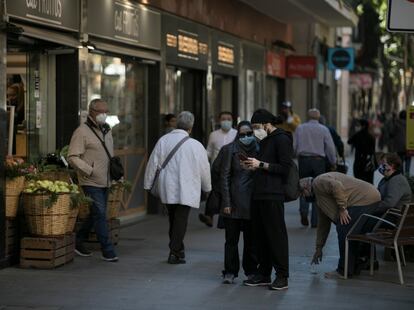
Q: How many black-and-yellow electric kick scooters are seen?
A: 0